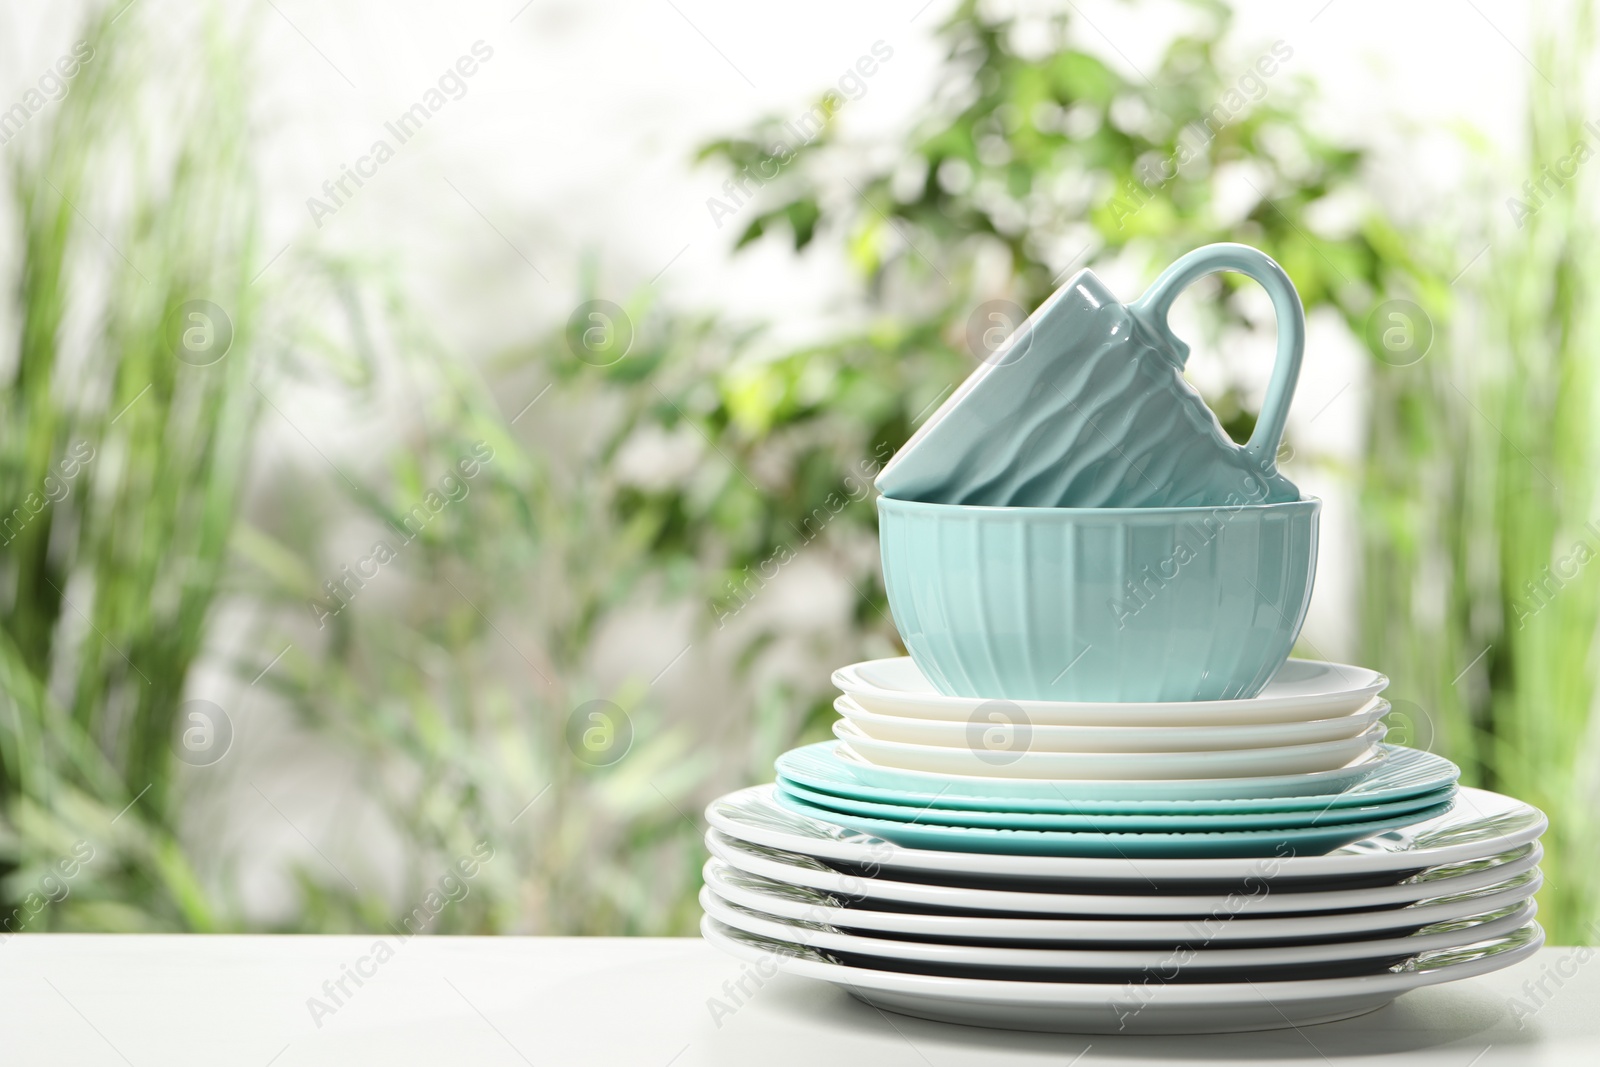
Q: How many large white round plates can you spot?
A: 5